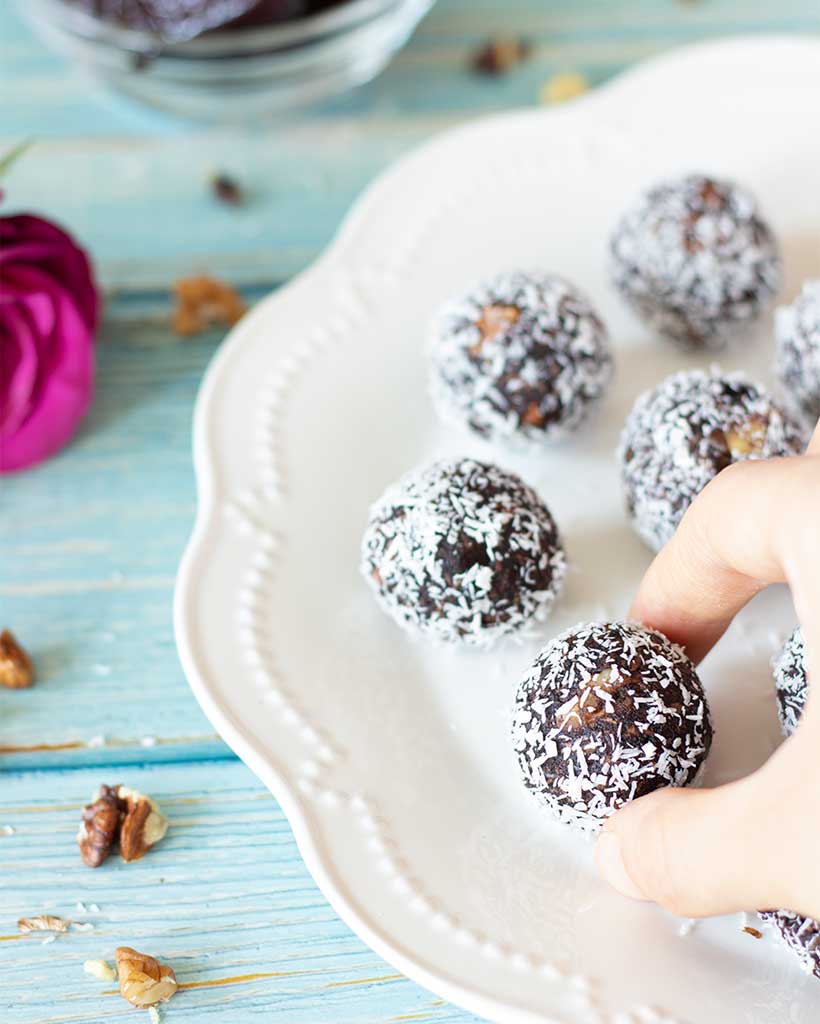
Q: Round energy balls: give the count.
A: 8